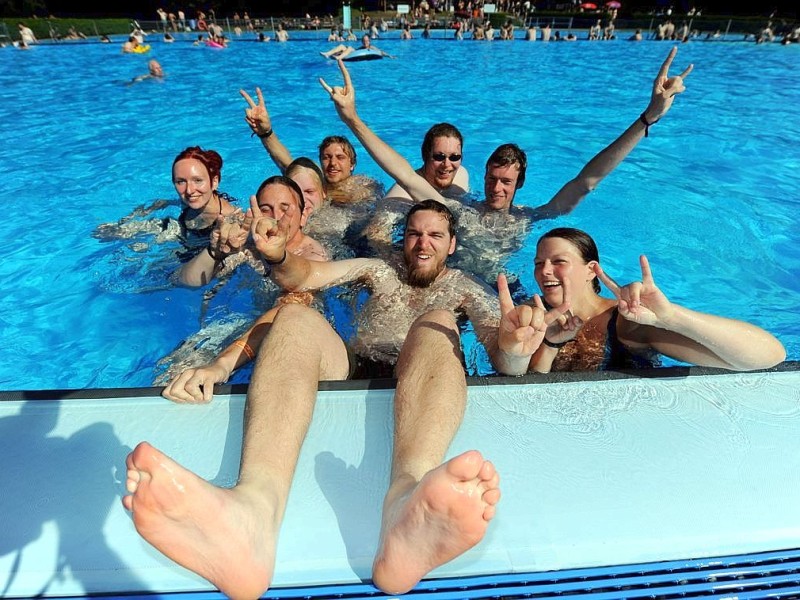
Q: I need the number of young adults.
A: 8